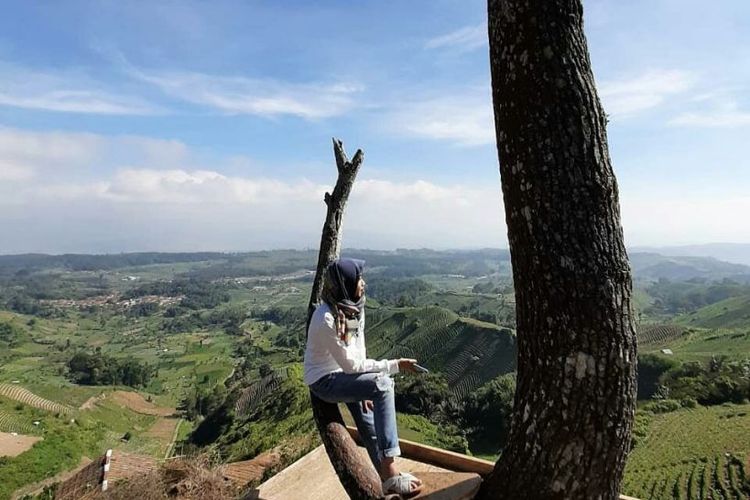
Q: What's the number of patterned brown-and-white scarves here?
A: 1